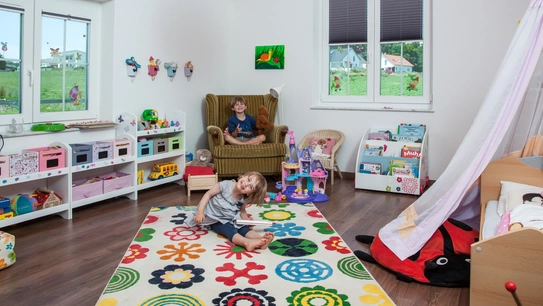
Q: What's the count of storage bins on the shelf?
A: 11